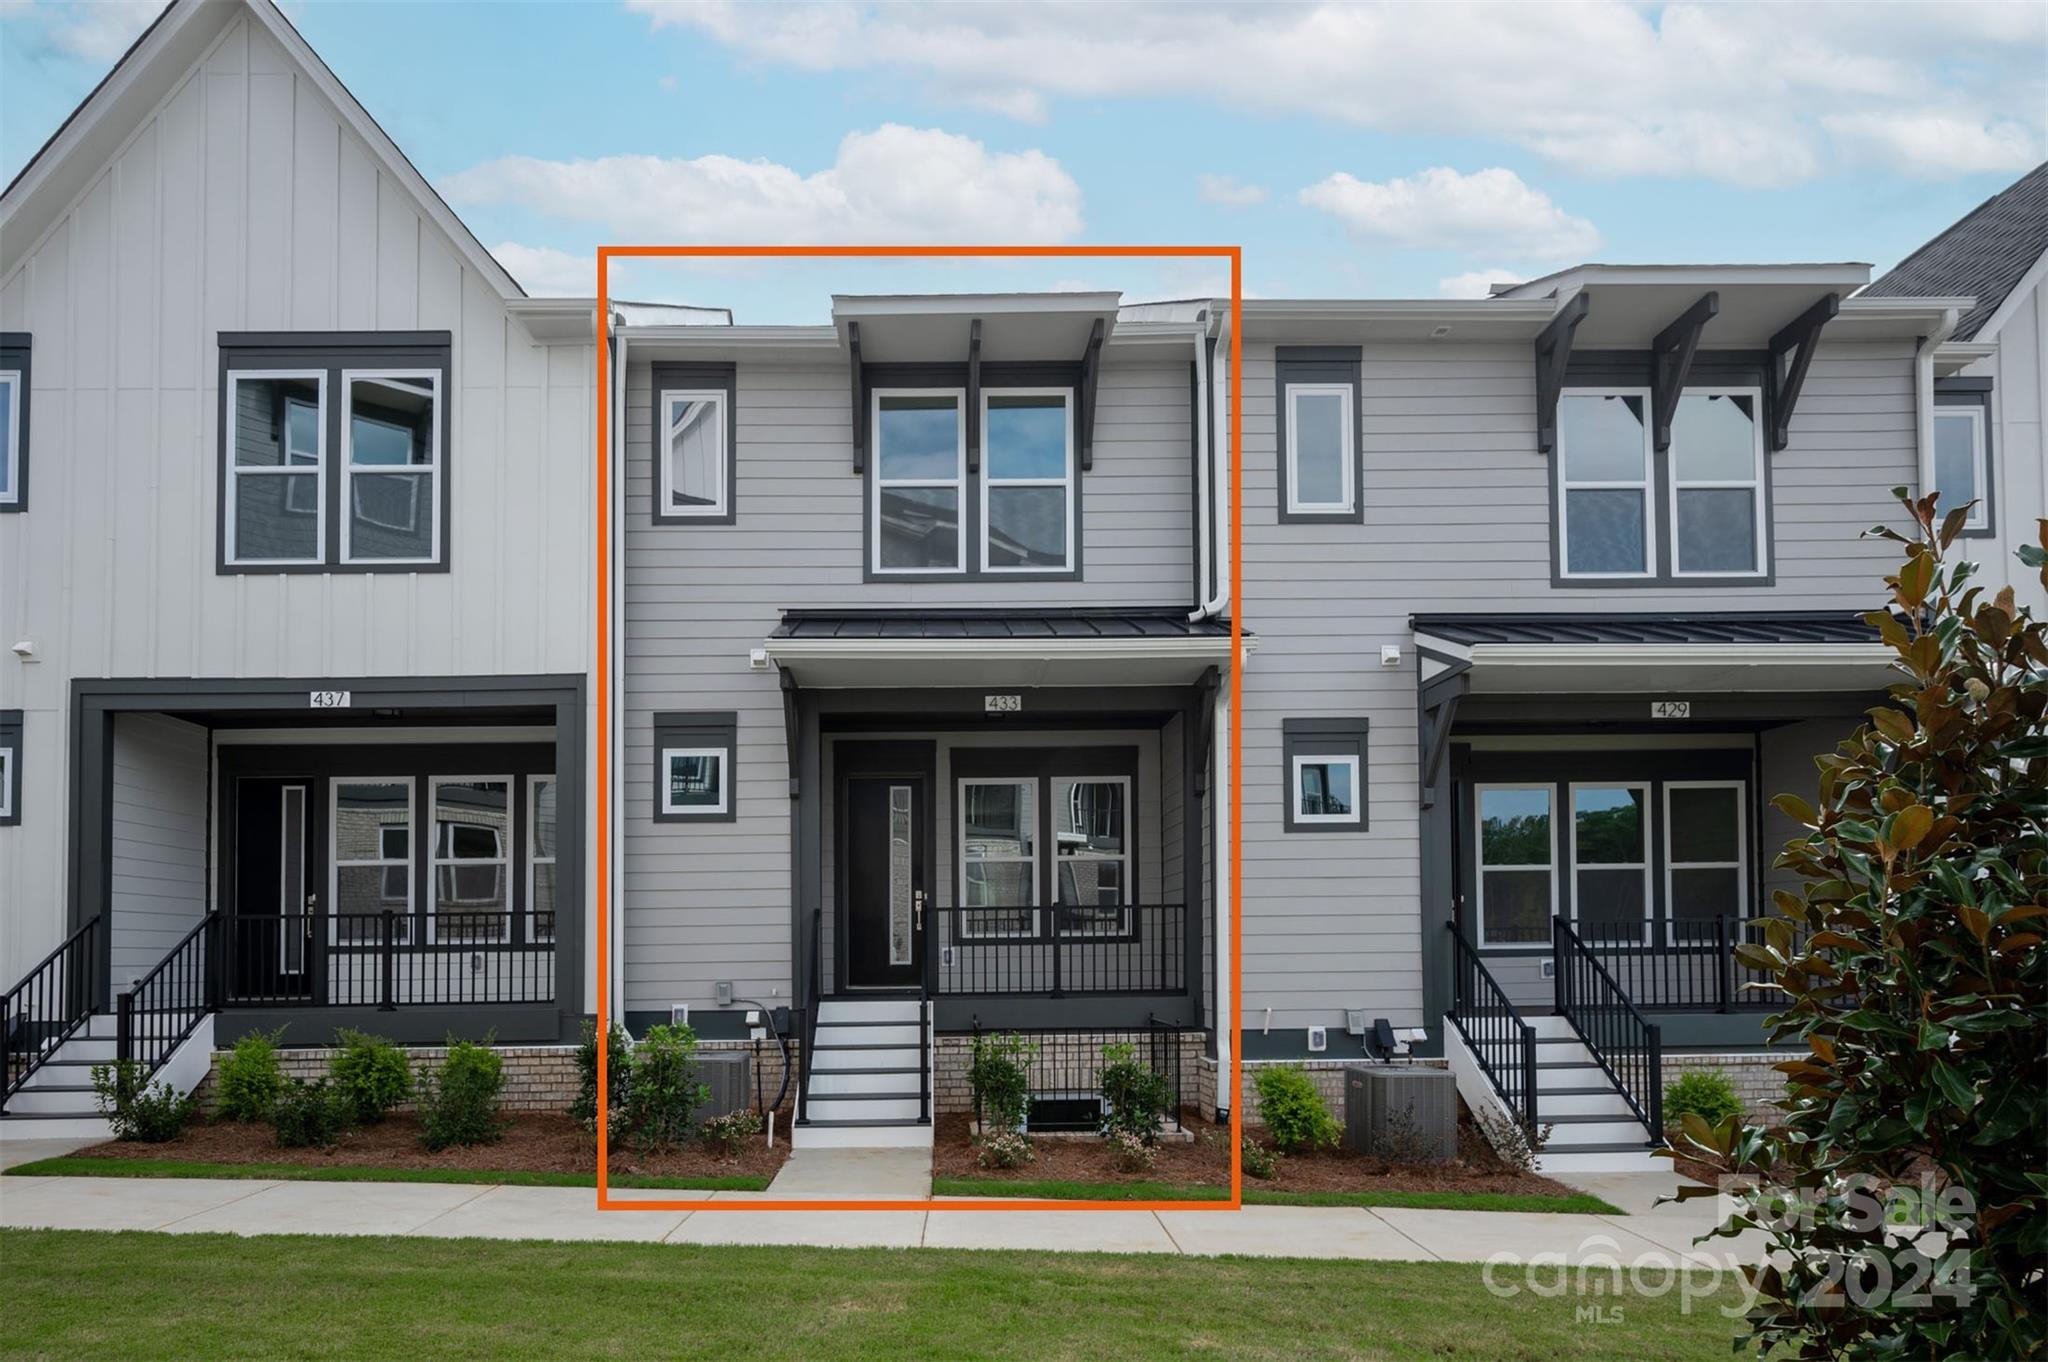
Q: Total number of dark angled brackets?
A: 9